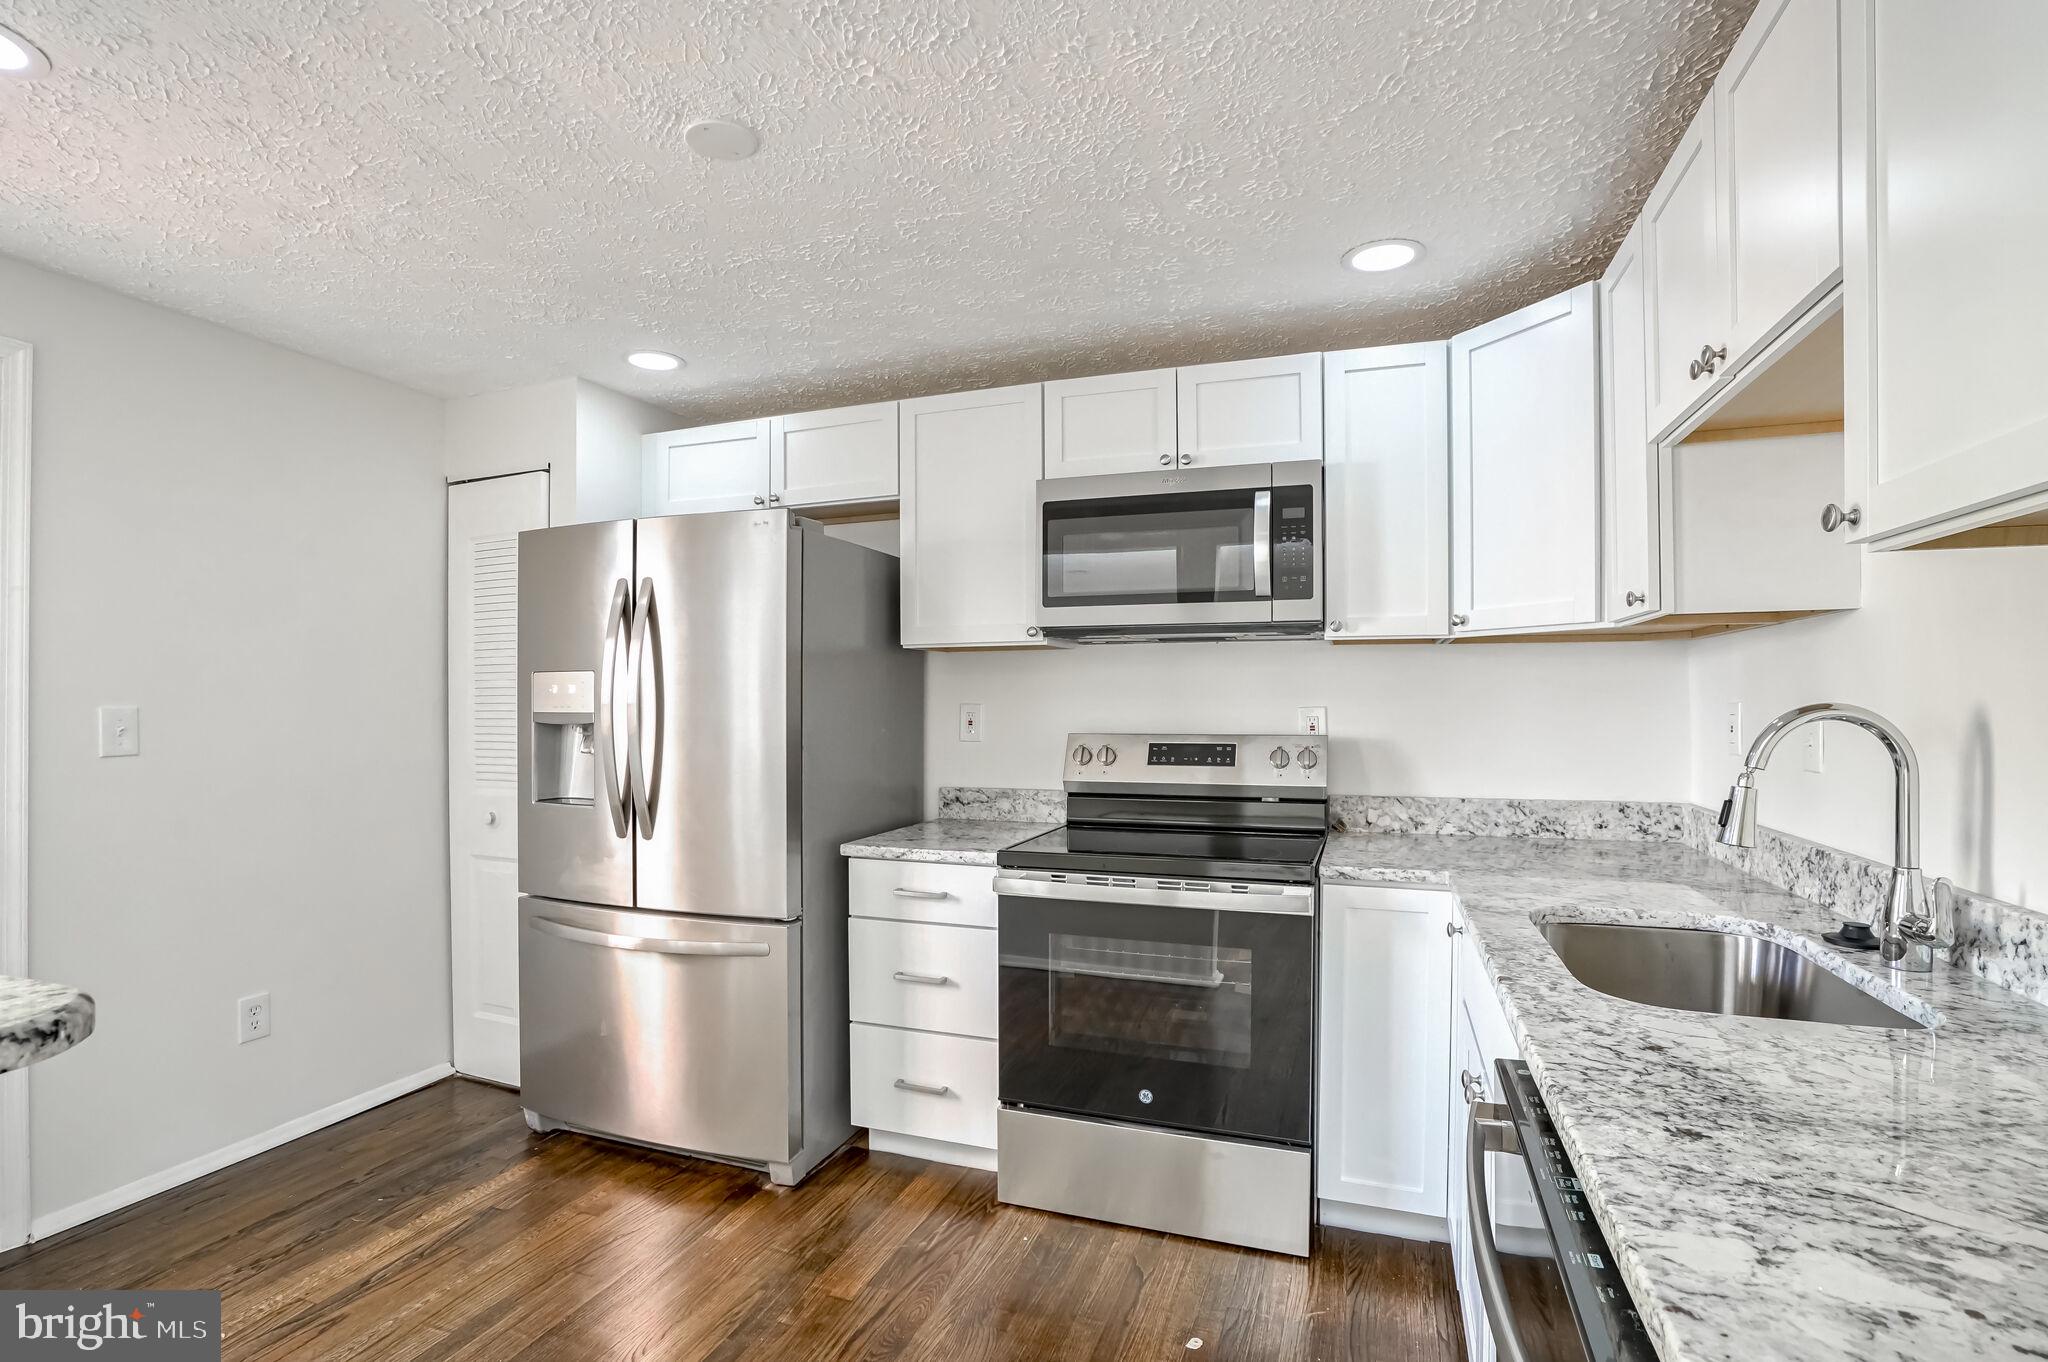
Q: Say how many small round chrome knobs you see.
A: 14